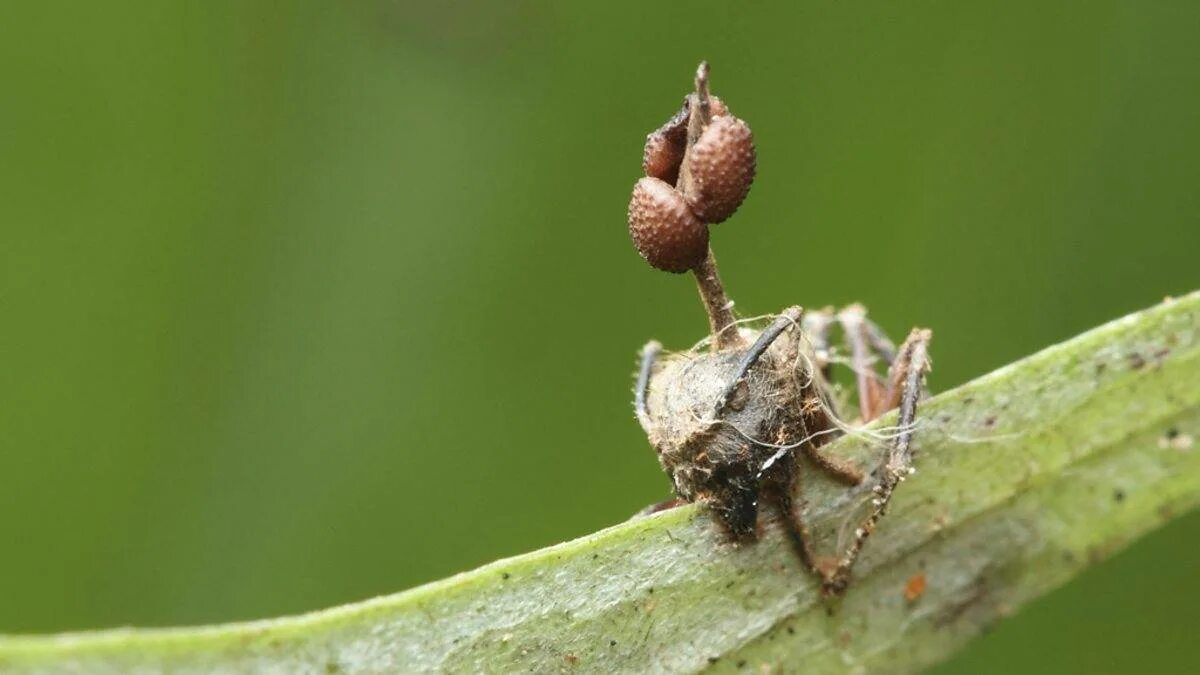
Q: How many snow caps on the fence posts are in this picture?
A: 0